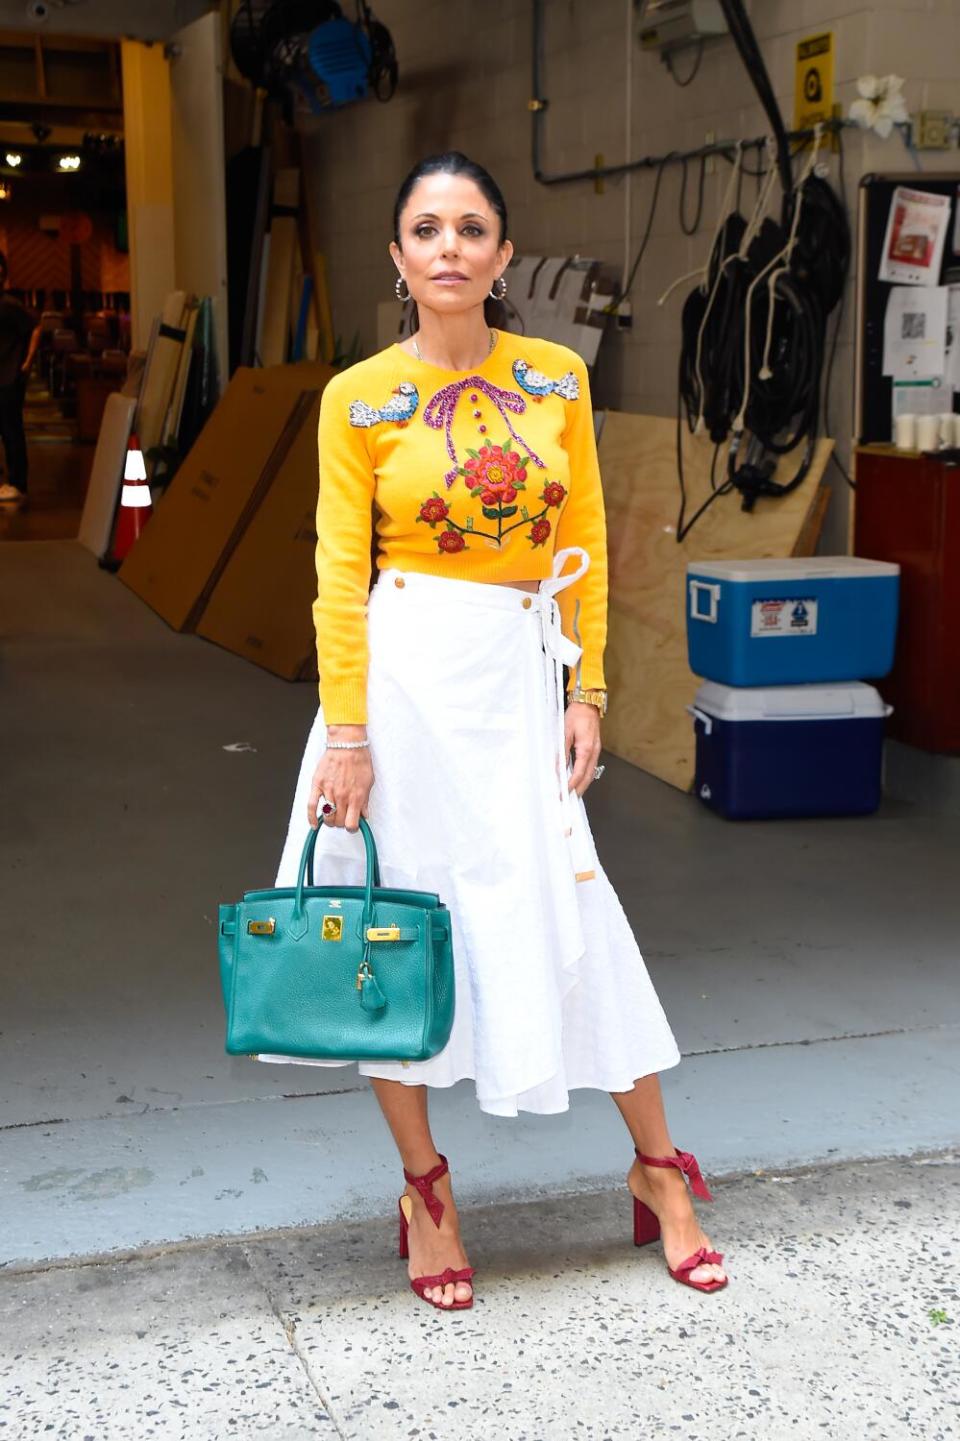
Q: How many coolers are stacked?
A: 2